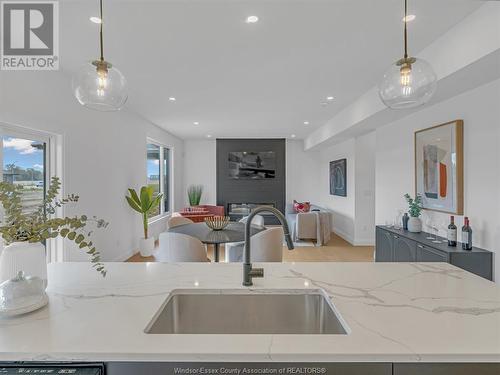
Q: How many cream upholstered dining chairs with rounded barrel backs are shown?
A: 4